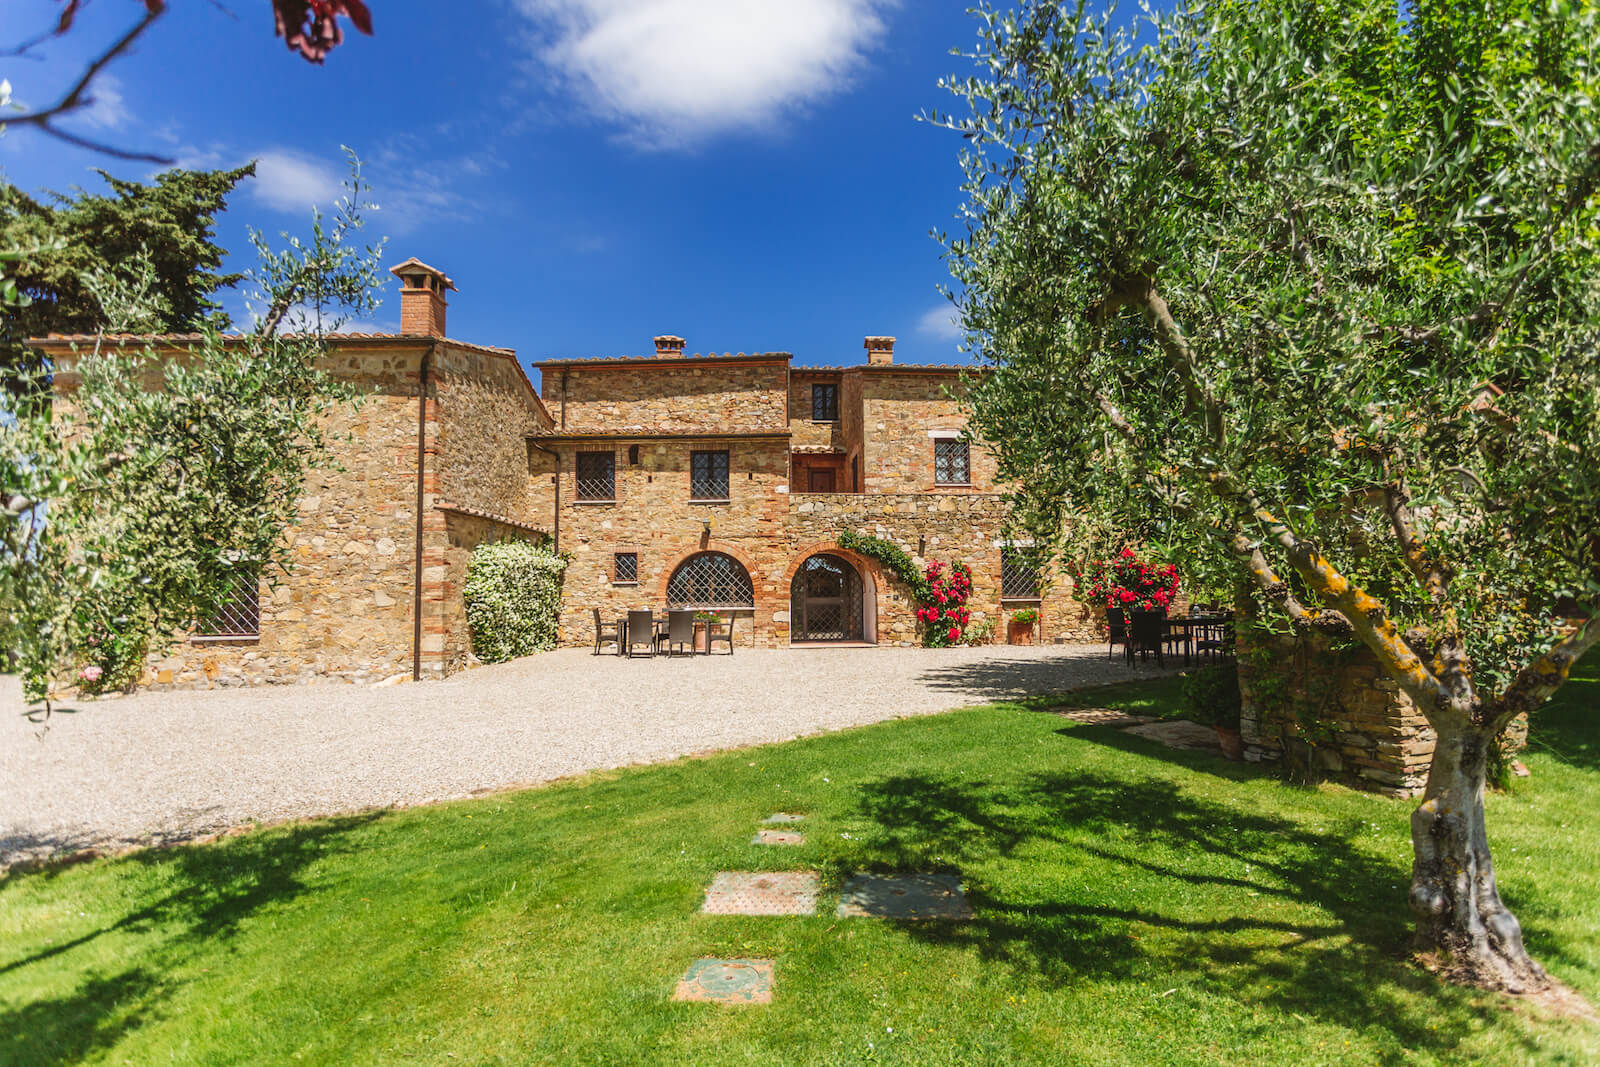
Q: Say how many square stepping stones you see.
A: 5